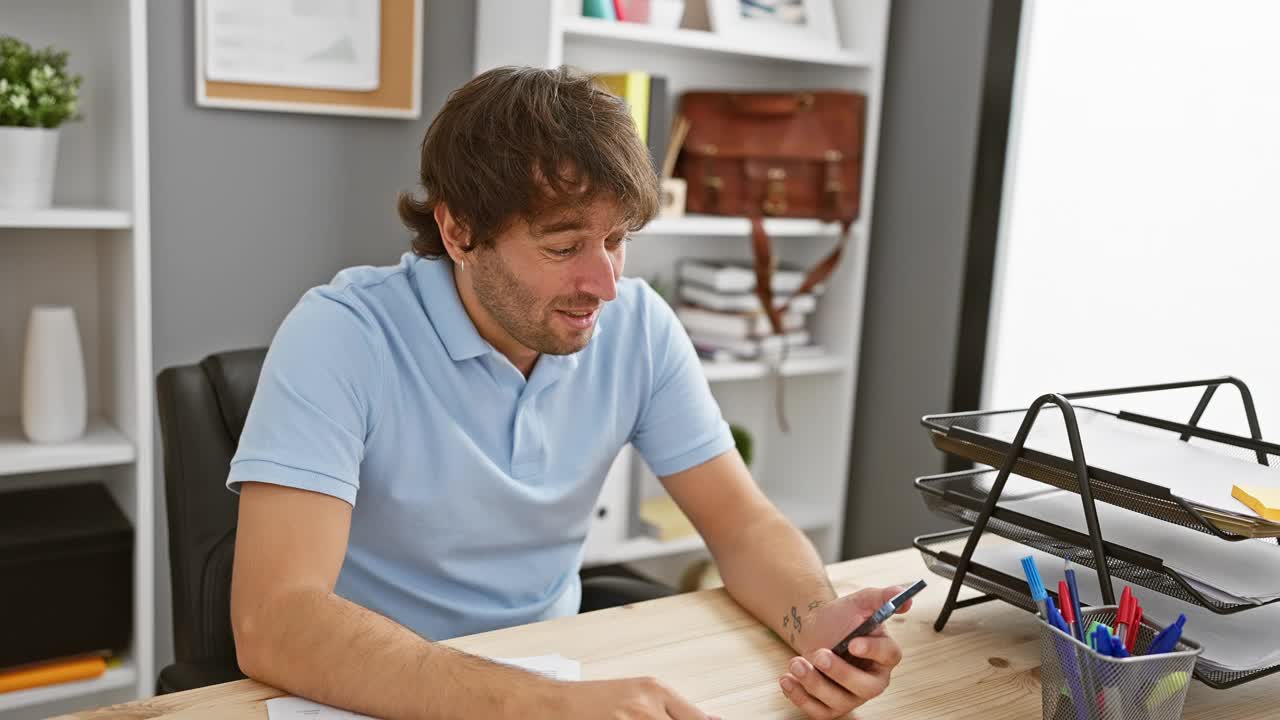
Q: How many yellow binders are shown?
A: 1